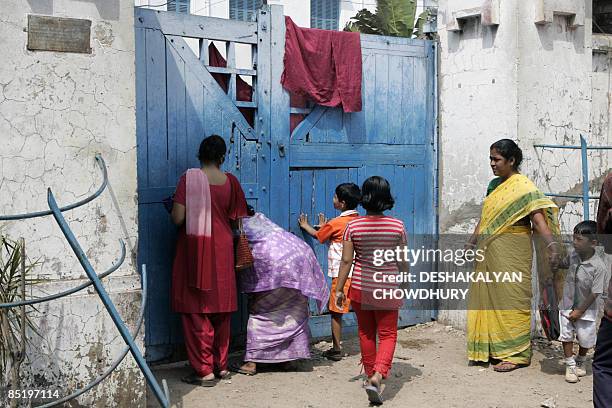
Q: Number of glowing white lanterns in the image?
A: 0